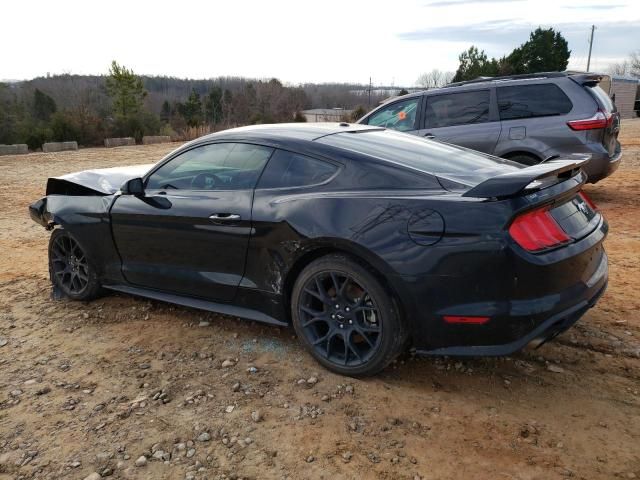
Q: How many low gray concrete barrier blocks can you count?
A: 4